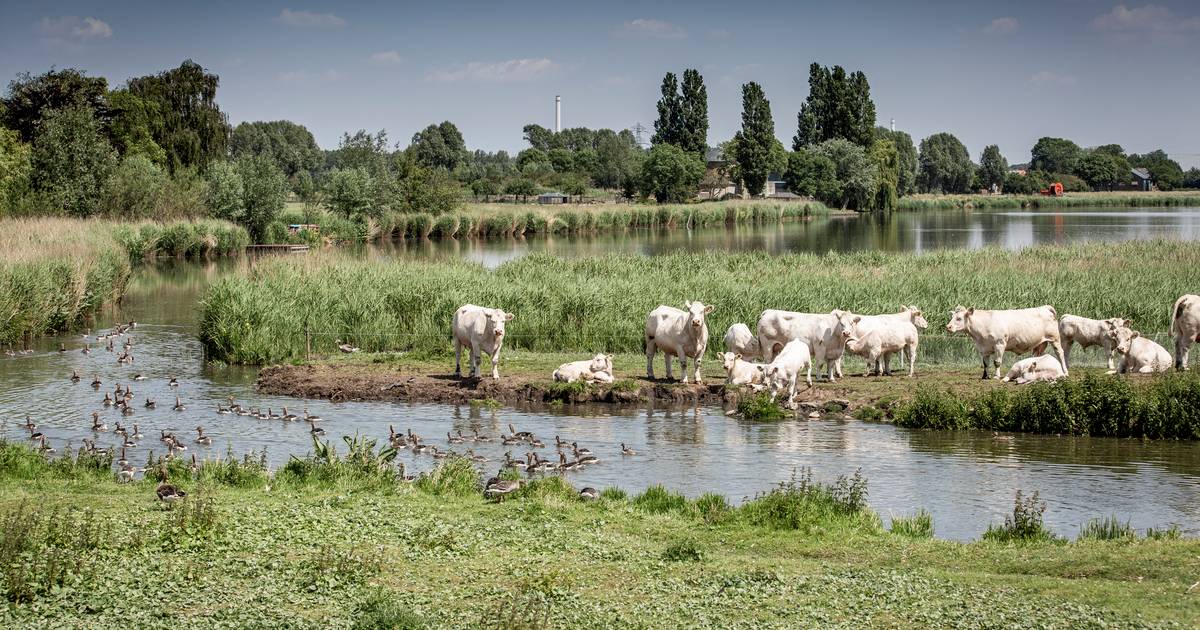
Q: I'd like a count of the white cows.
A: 14